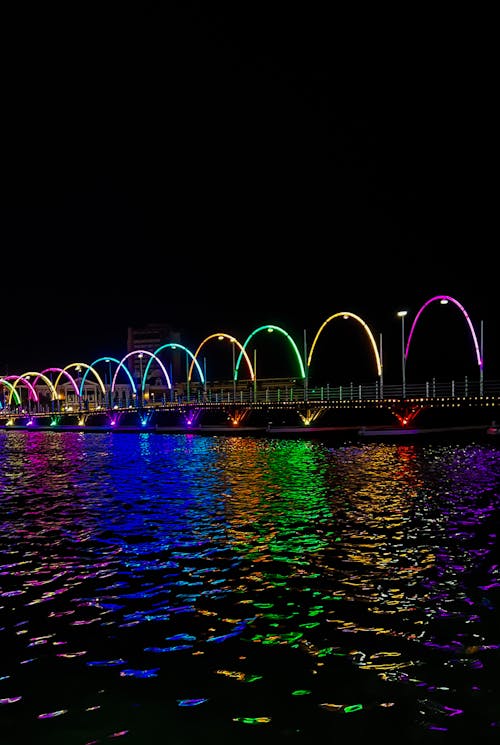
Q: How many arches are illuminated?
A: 12